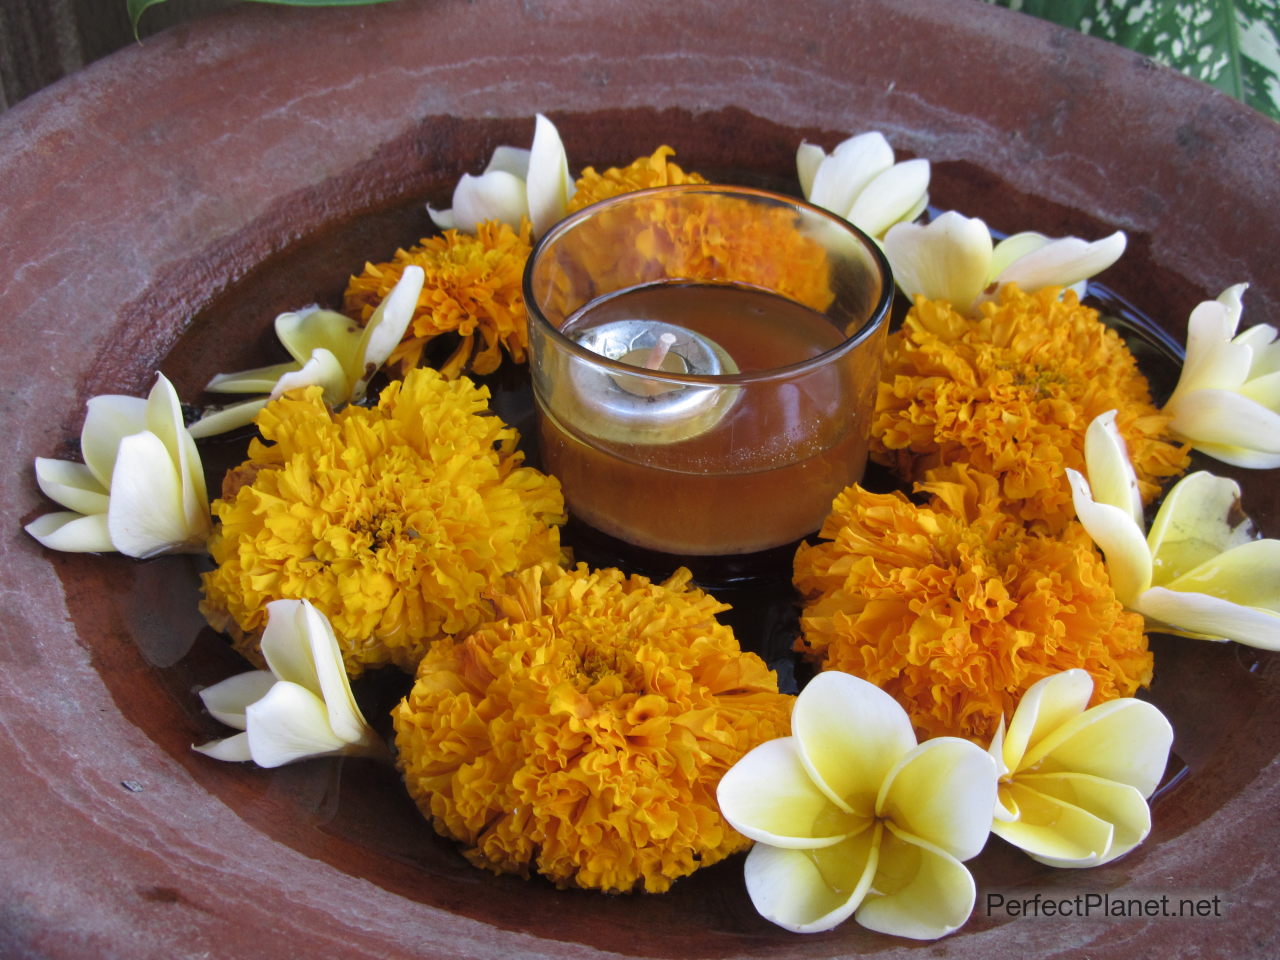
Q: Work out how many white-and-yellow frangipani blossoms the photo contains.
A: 10